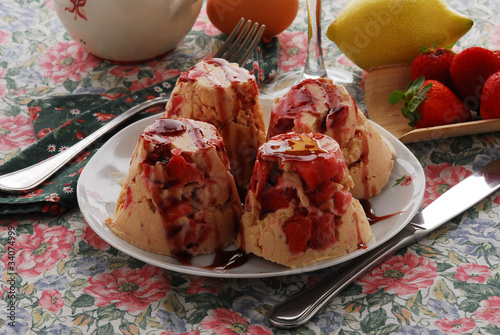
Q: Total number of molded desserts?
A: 4